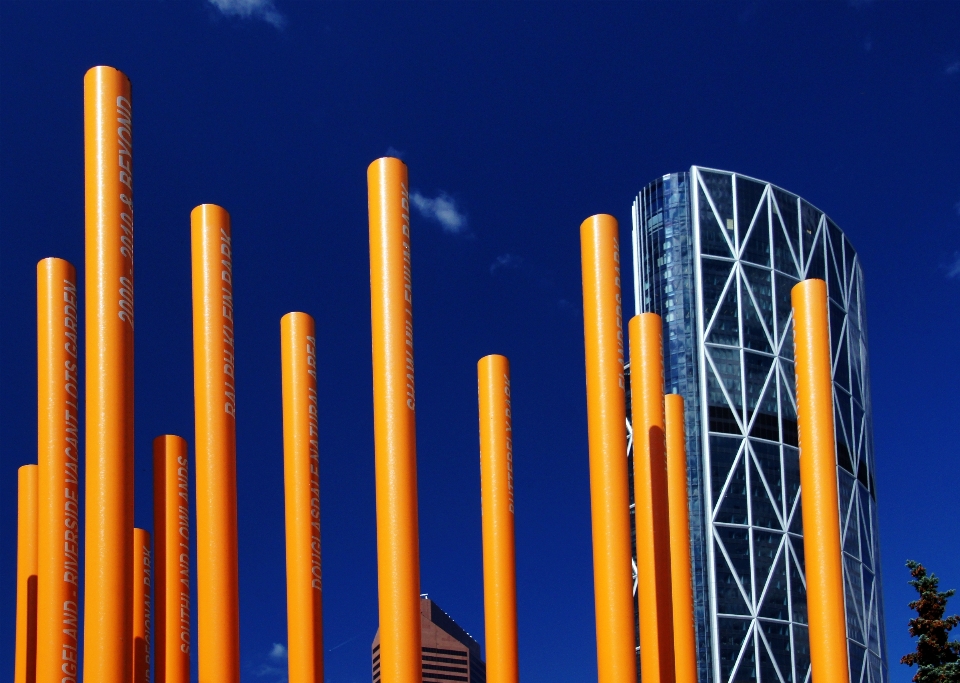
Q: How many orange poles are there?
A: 13